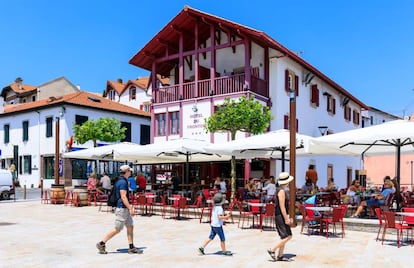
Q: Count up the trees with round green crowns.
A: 2